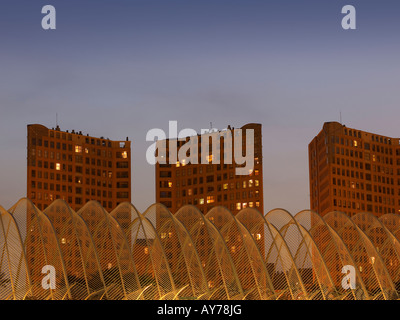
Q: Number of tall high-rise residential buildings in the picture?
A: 3